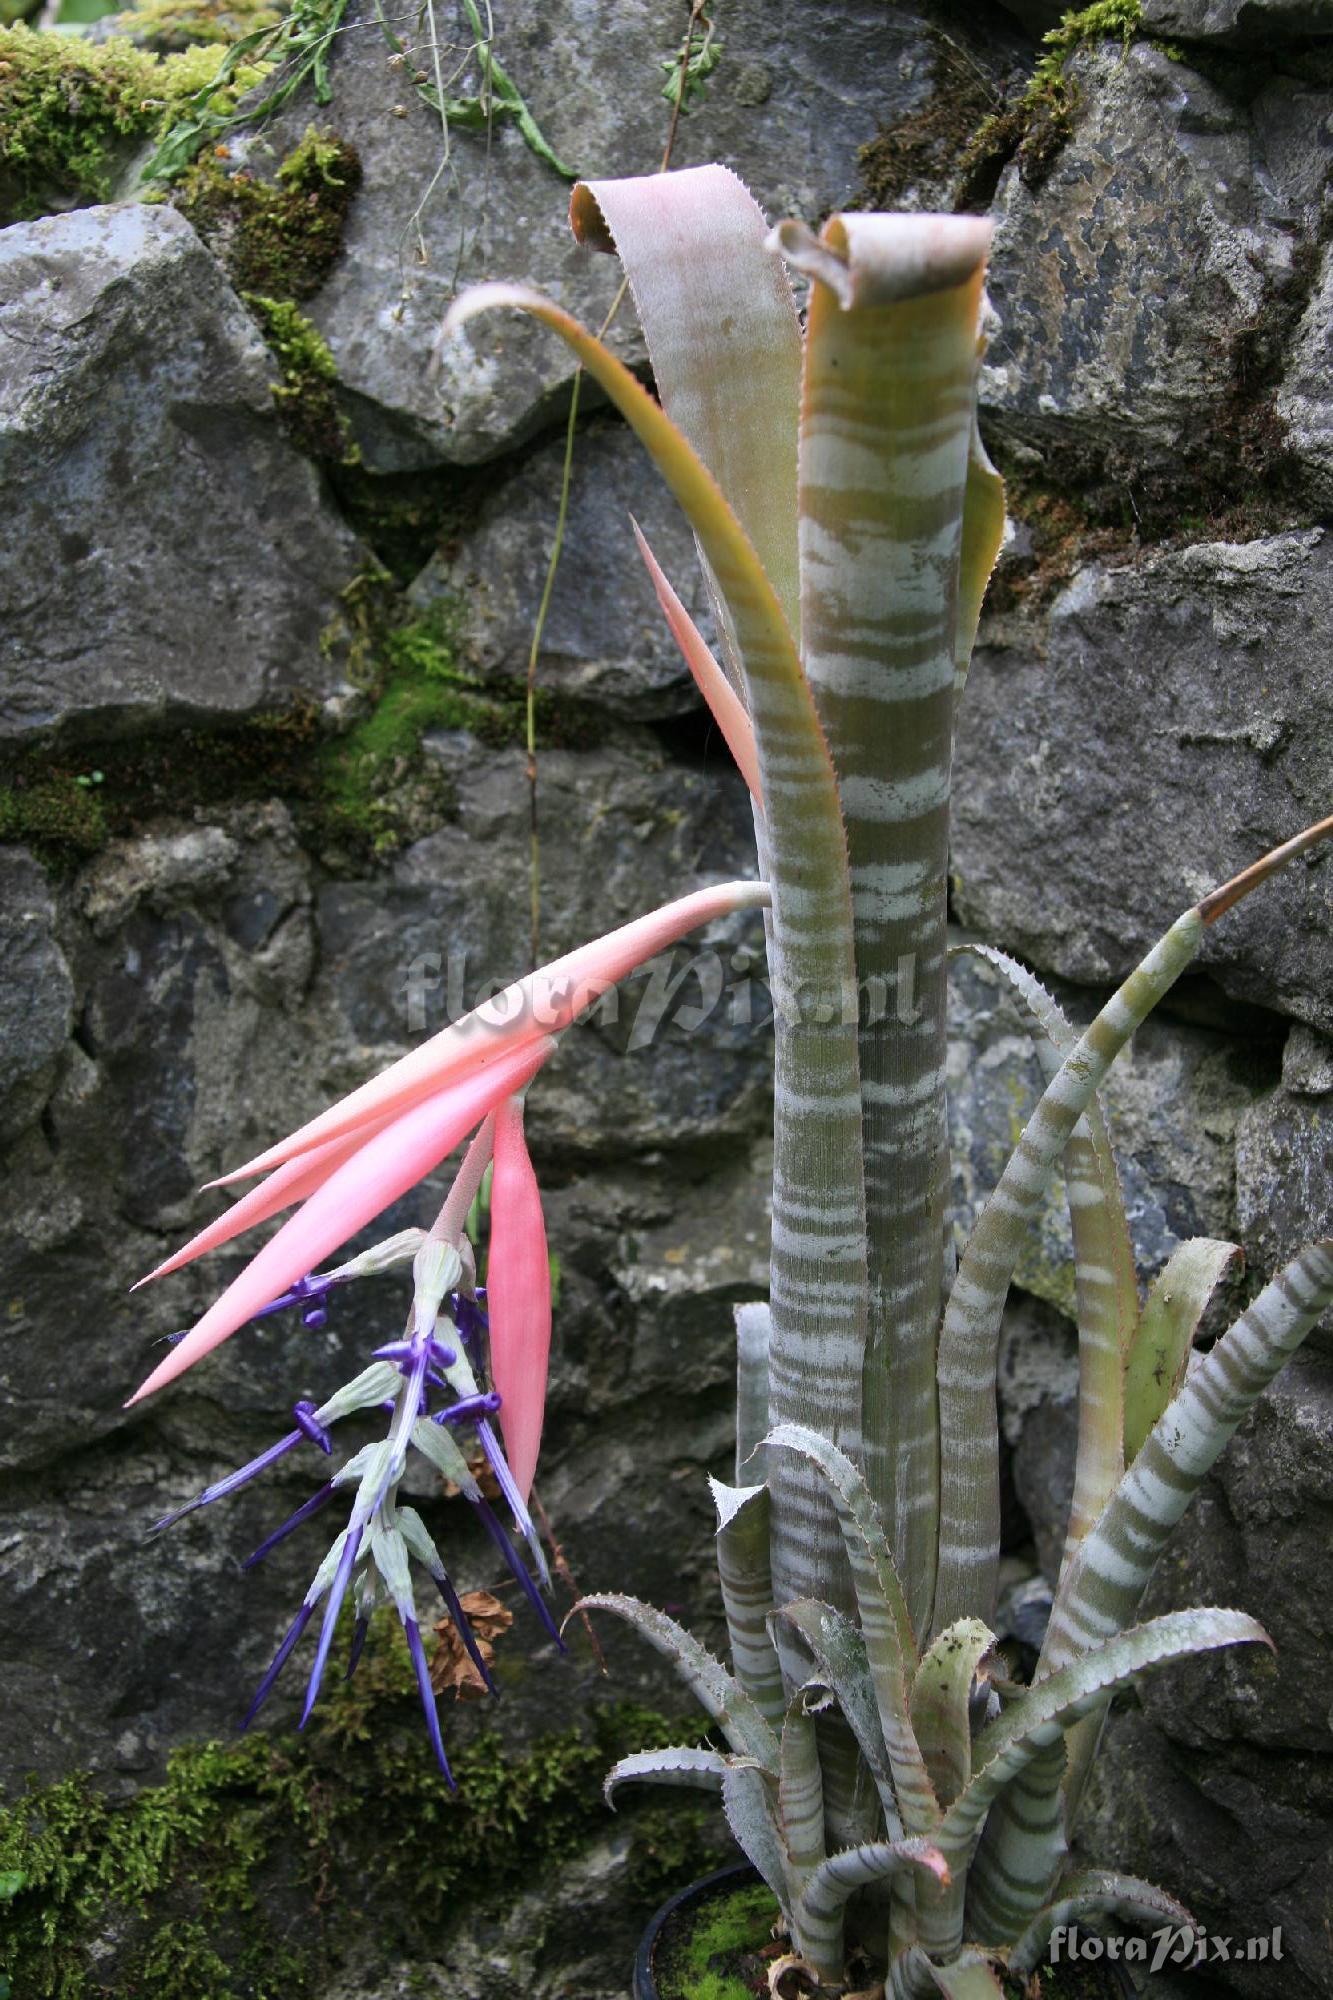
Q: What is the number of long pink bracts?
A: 5